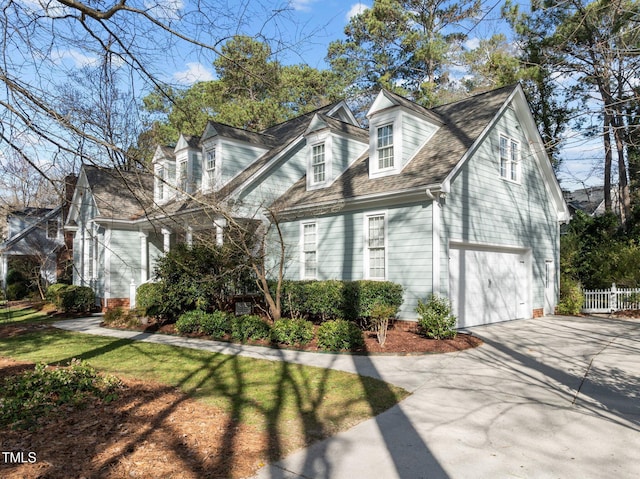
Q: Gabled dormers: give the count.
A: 5